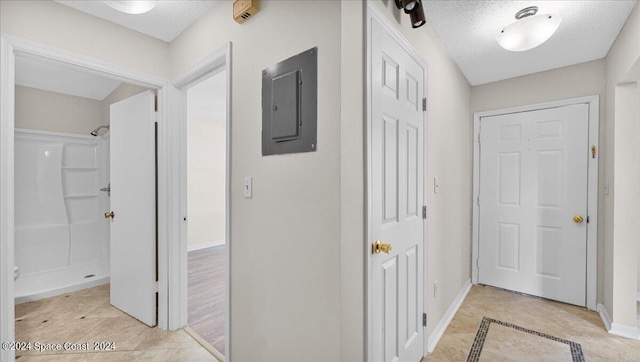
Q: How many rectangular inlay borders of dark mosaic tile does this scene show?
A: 1